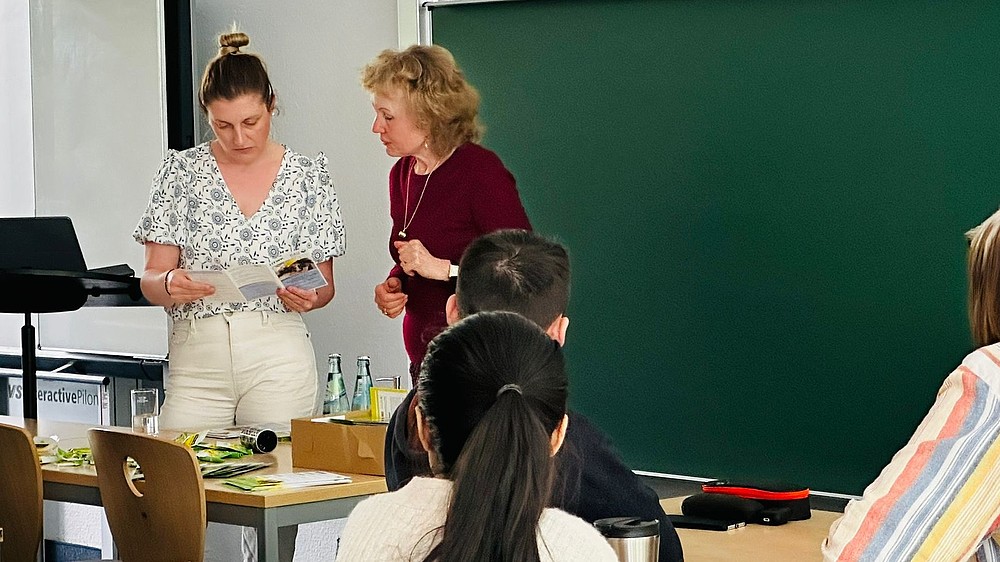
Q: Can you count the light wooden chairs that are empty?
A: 2